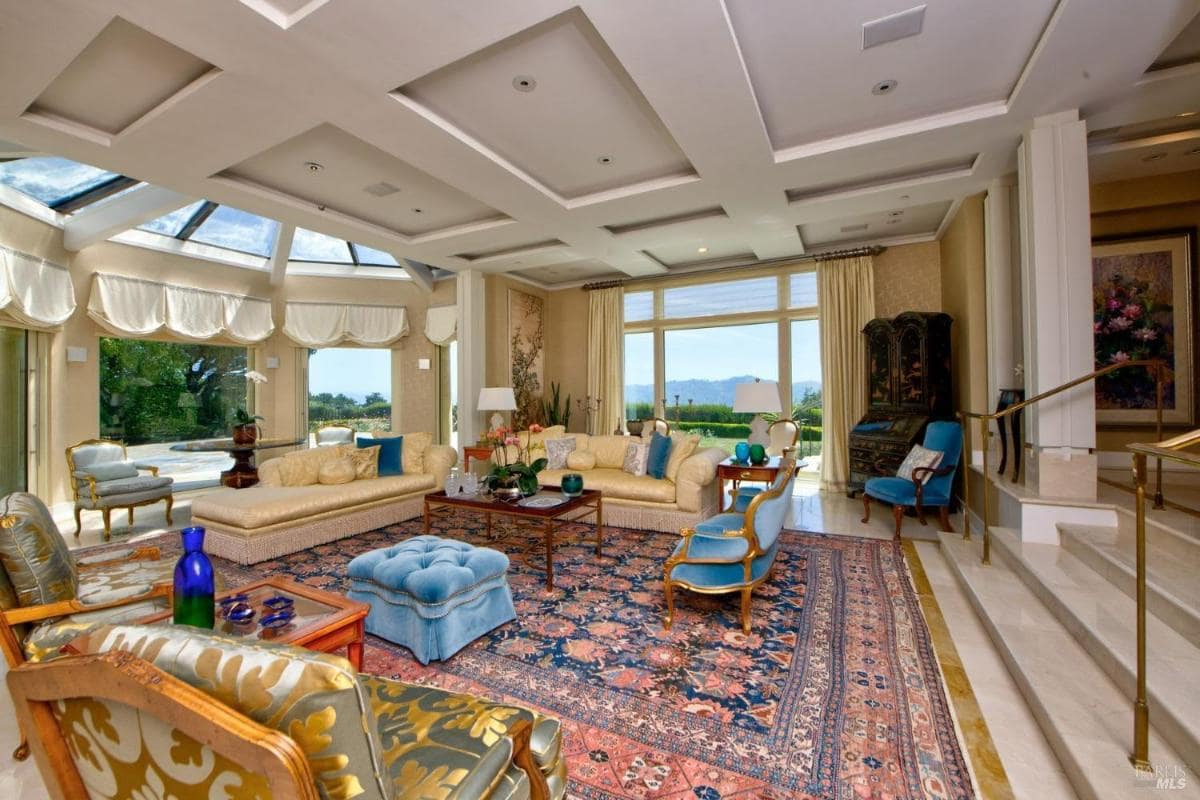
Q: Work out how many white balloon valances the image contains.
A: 4